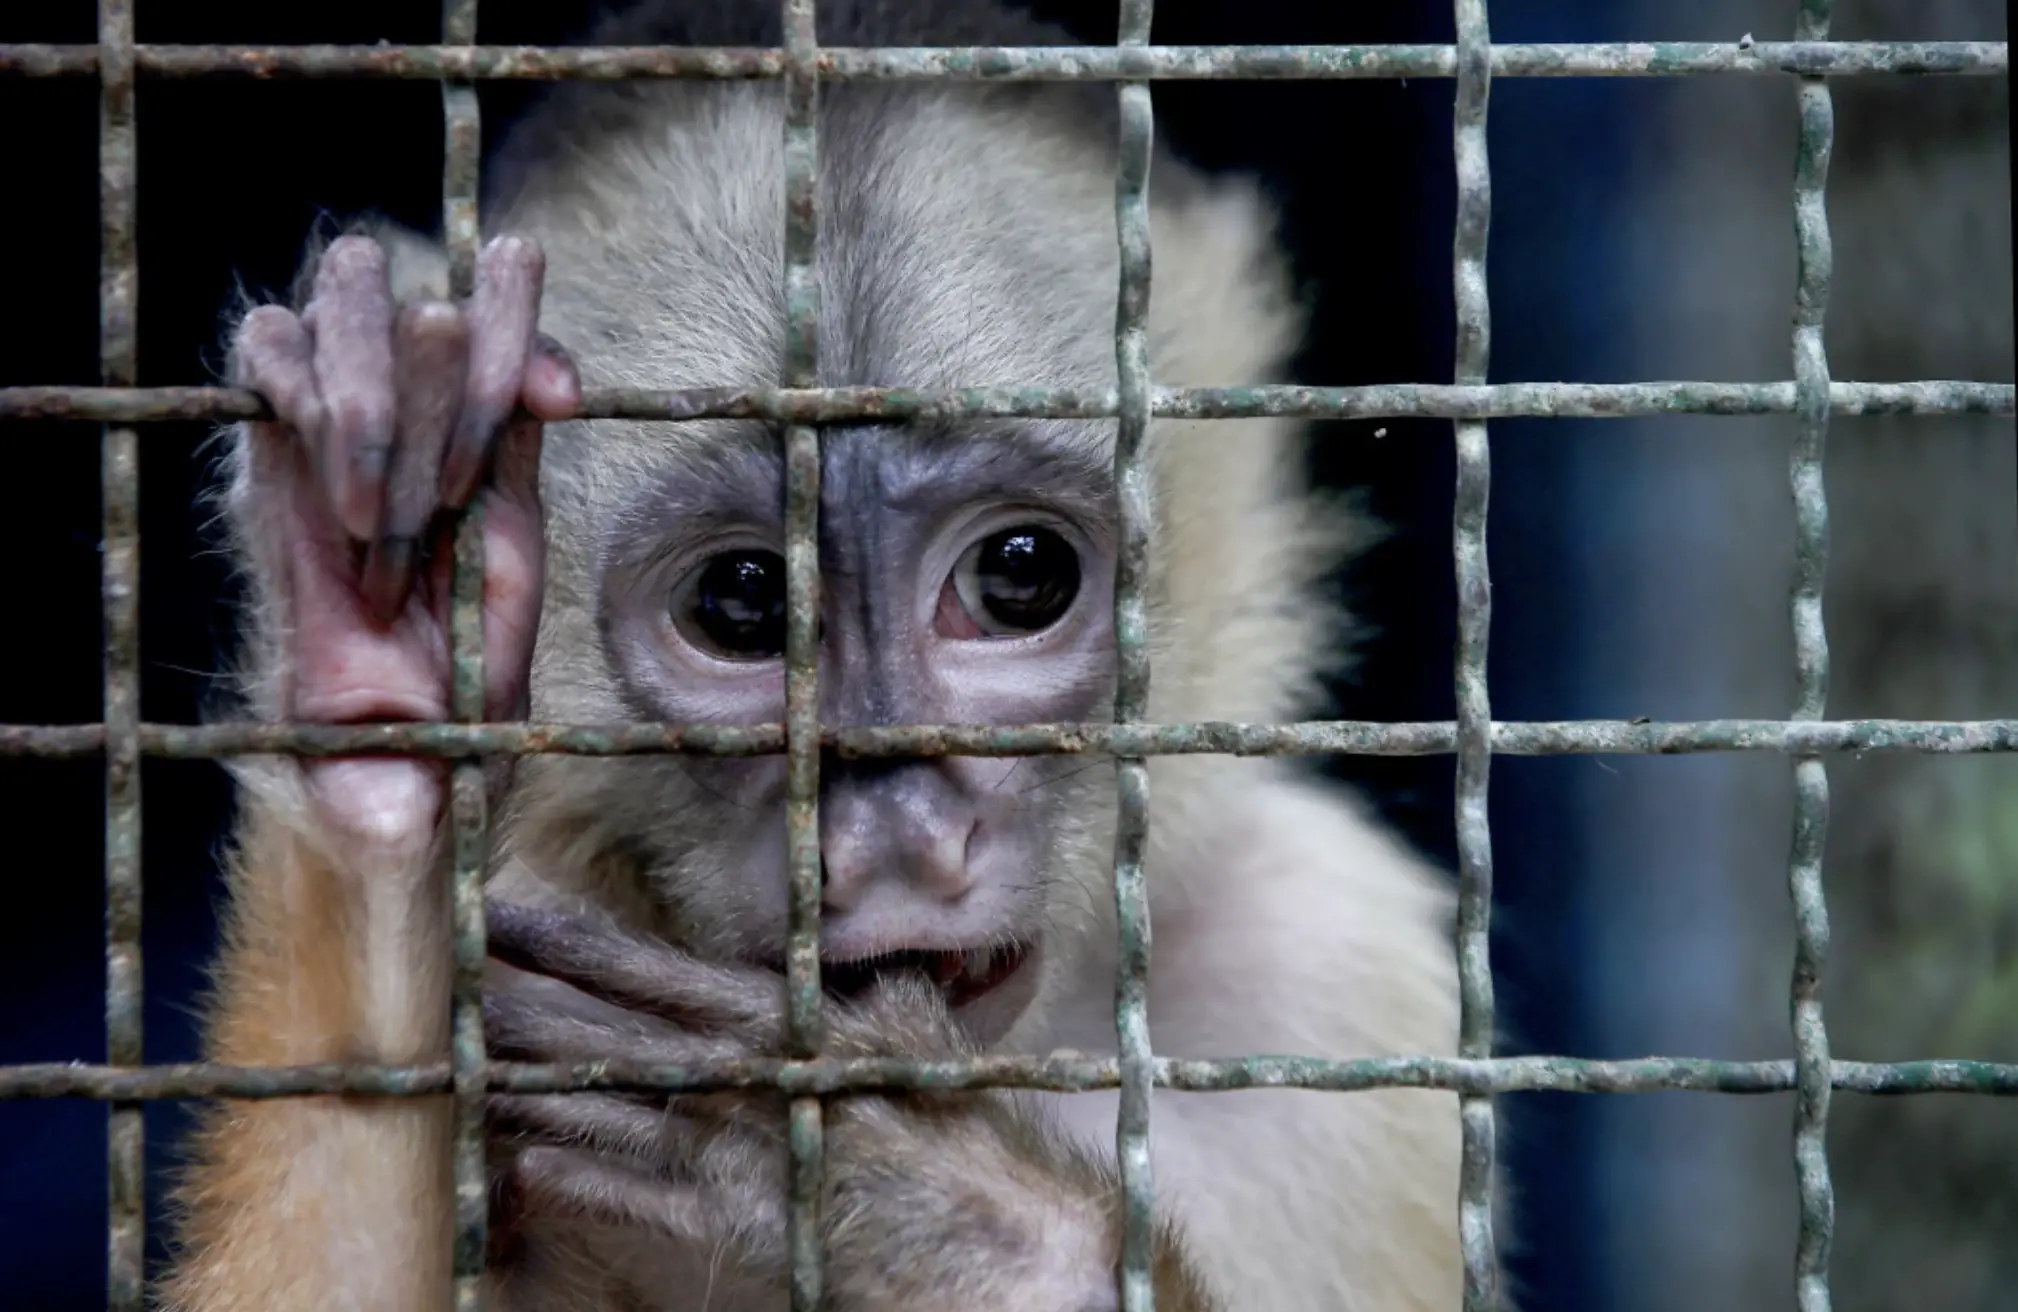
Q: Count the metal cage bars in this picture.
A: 10